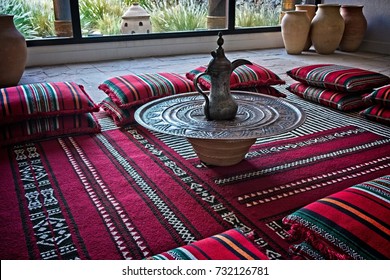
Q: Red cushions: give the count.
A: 13